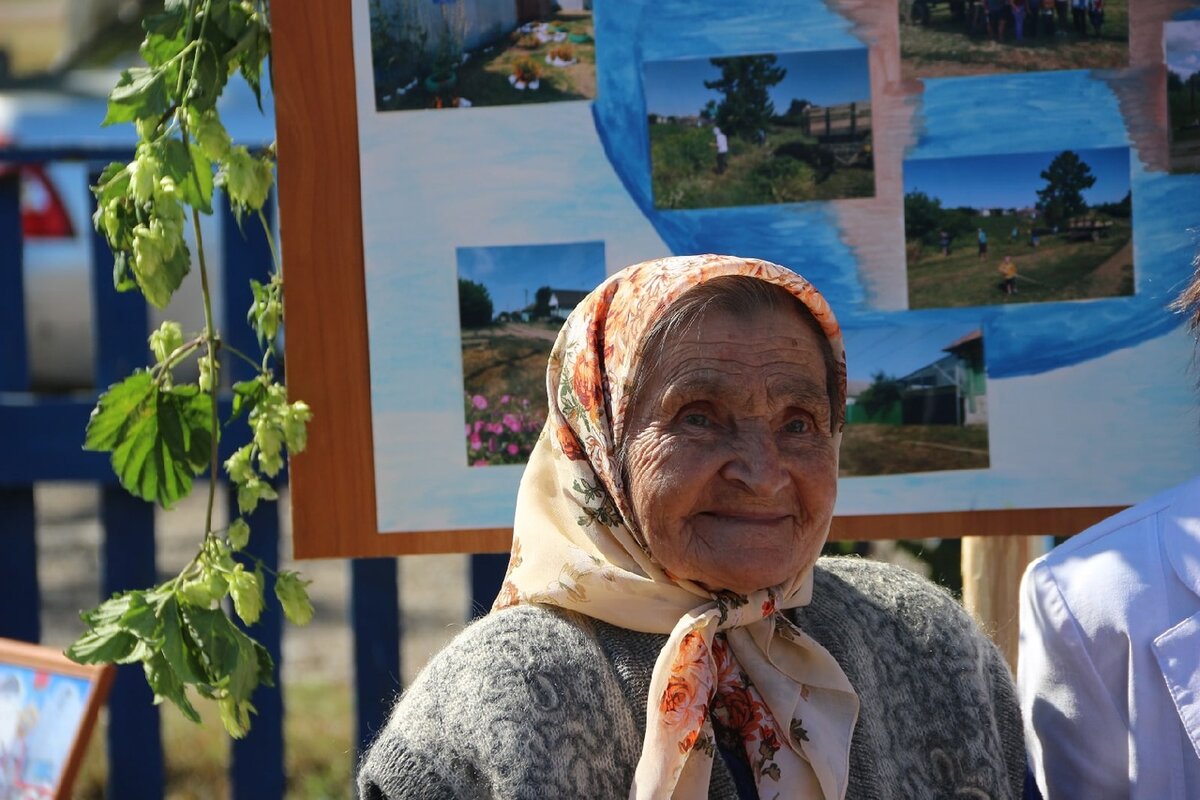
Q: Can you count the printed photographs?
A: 7